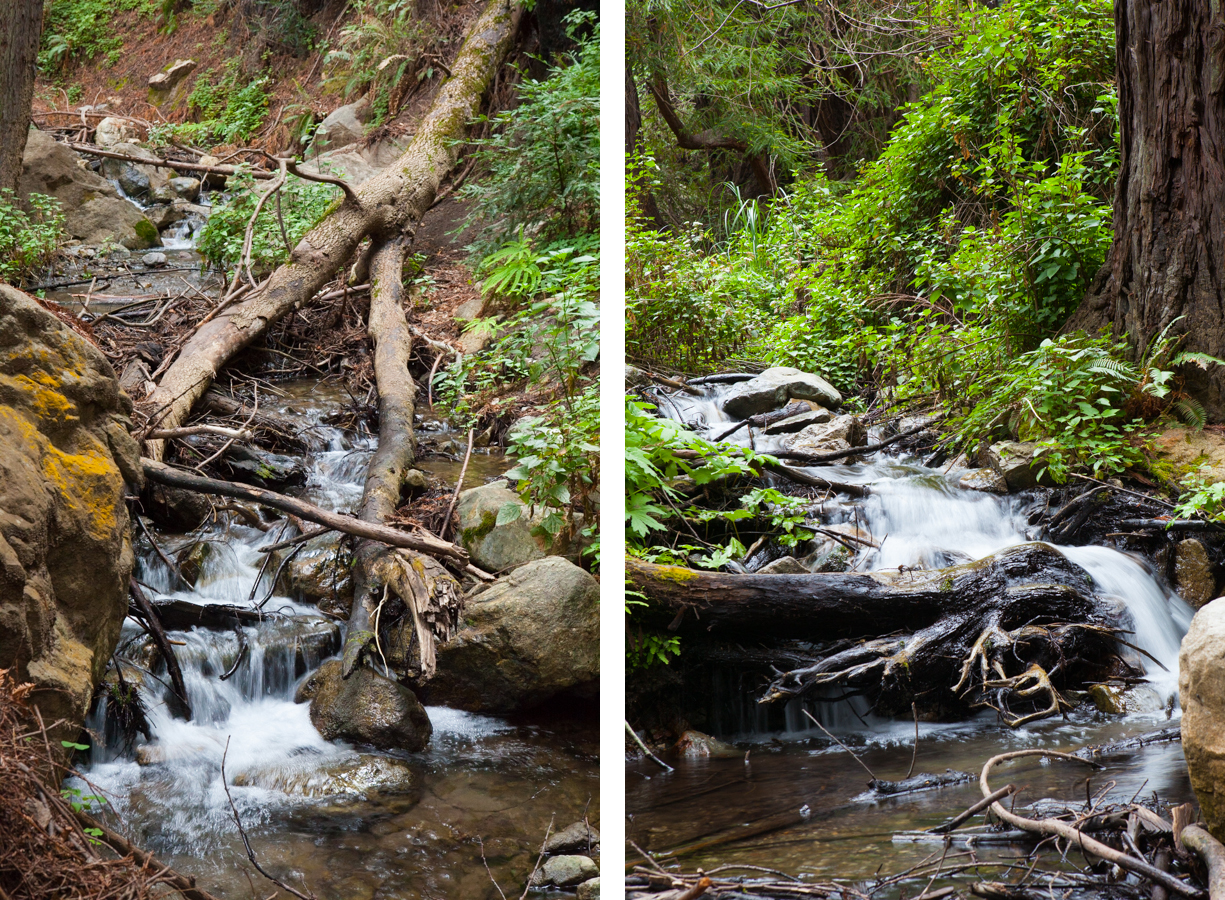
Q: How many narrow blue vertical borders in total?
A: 0